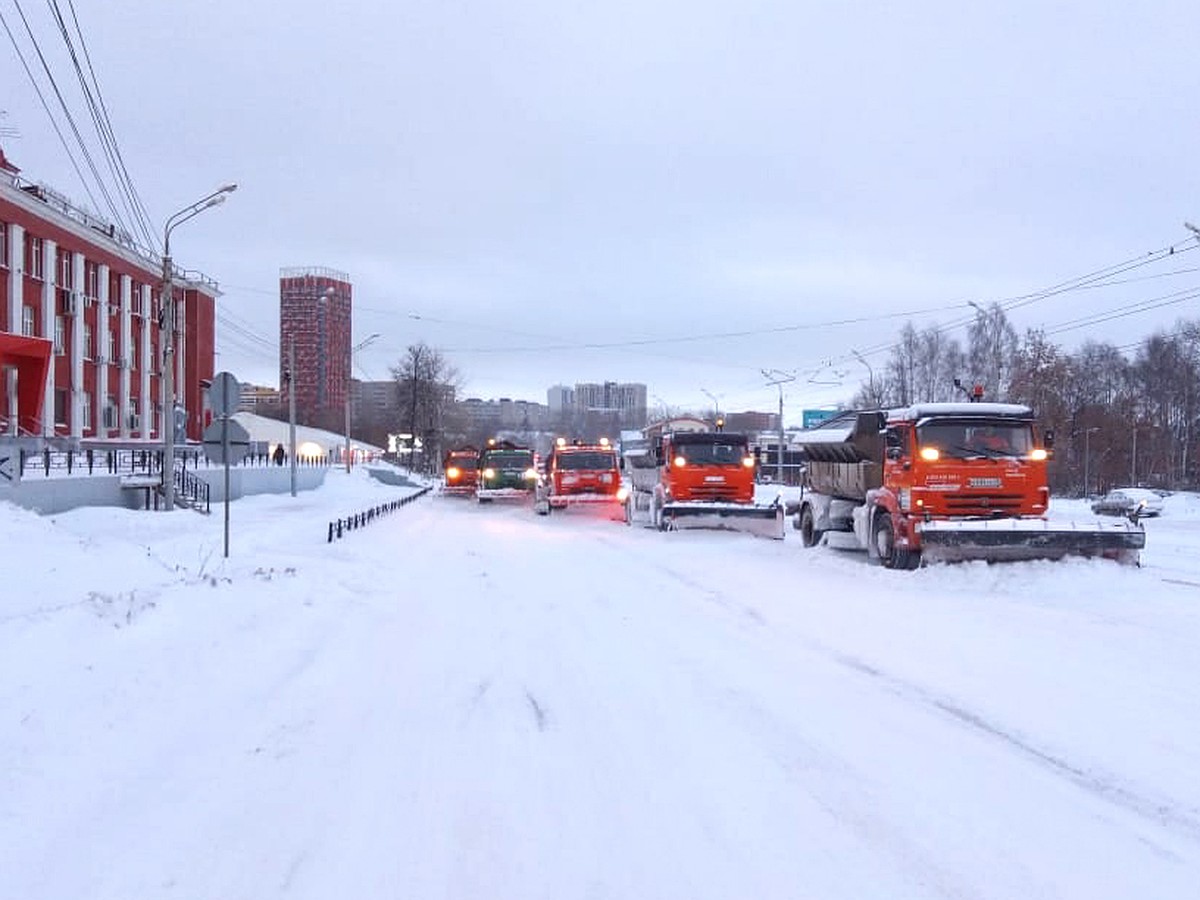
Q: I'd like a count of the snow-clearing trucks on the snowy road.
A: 5